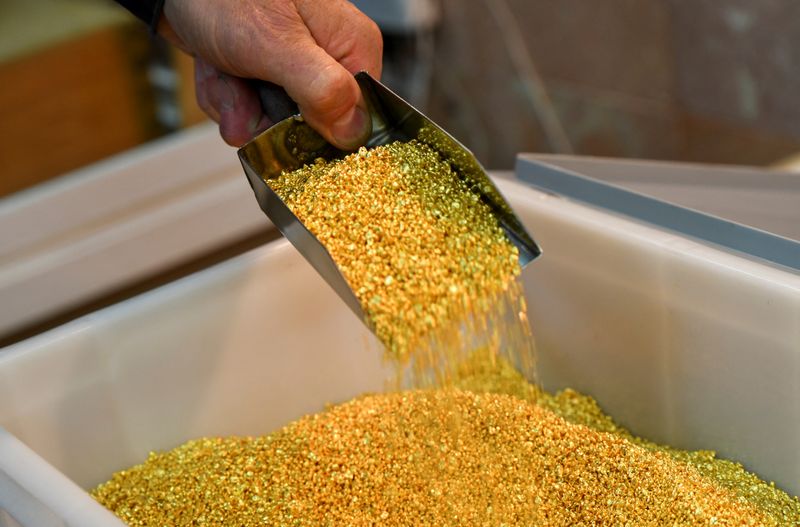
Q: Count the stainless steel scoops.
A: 1